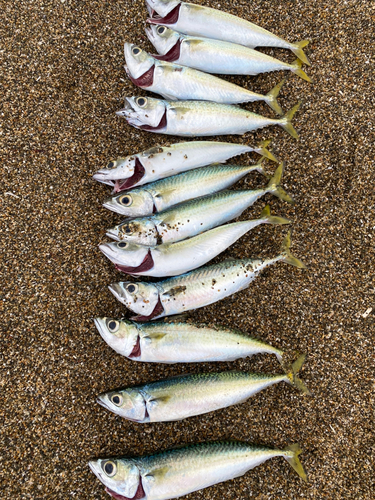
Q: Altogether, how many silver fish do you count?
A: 12